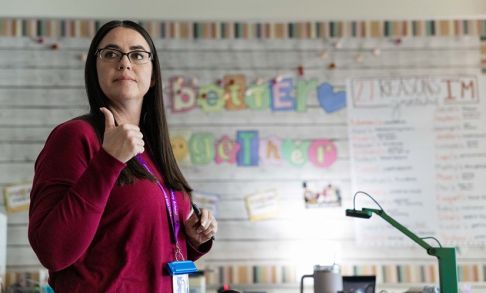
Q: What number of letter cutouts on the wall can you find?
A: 13